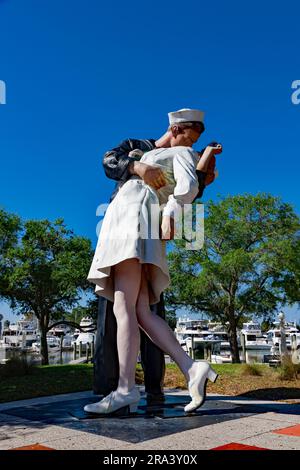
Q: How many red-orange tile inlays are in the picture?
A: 3